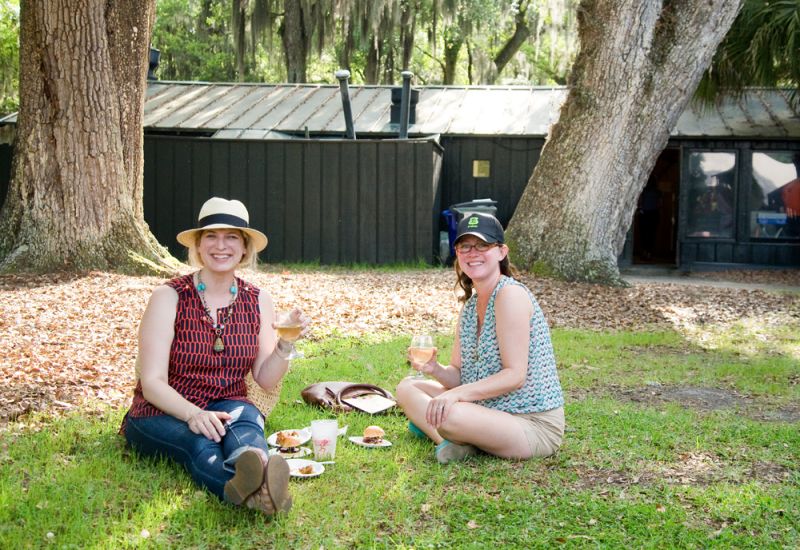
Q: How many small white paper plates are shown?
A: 4